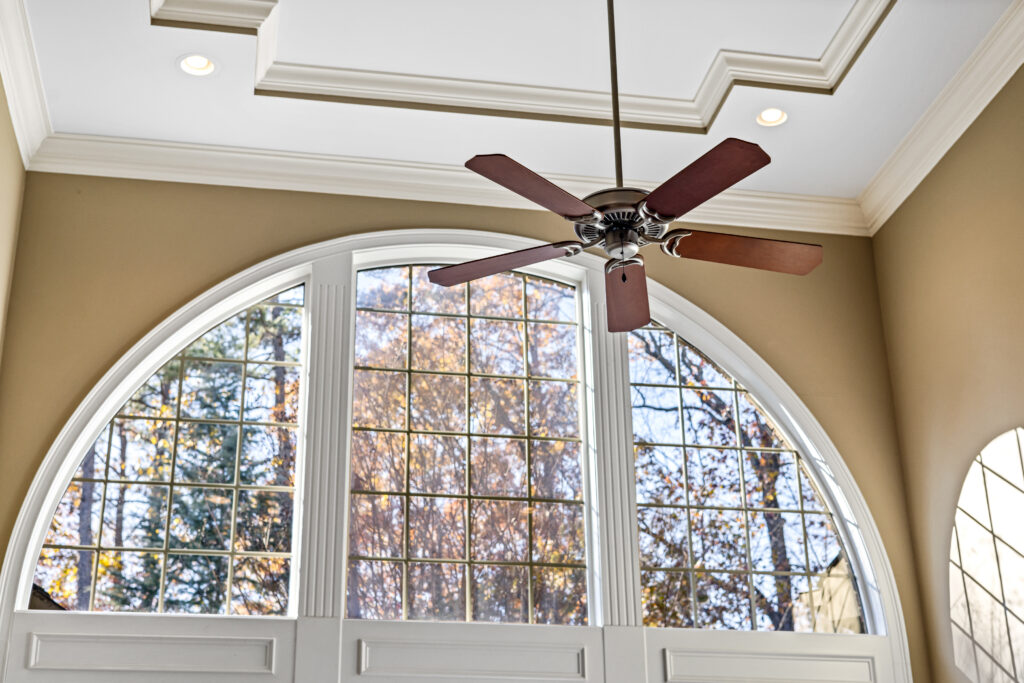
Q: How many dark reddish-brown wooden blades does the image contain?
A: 5